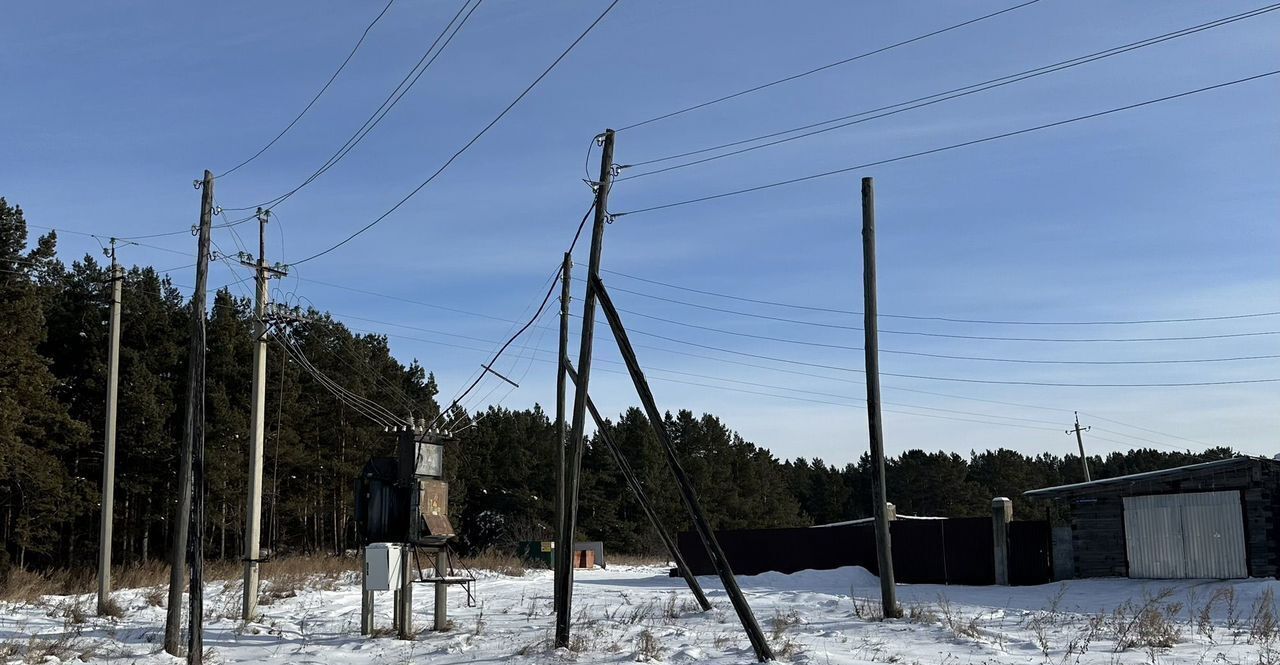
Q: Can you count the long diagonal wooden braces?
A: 2